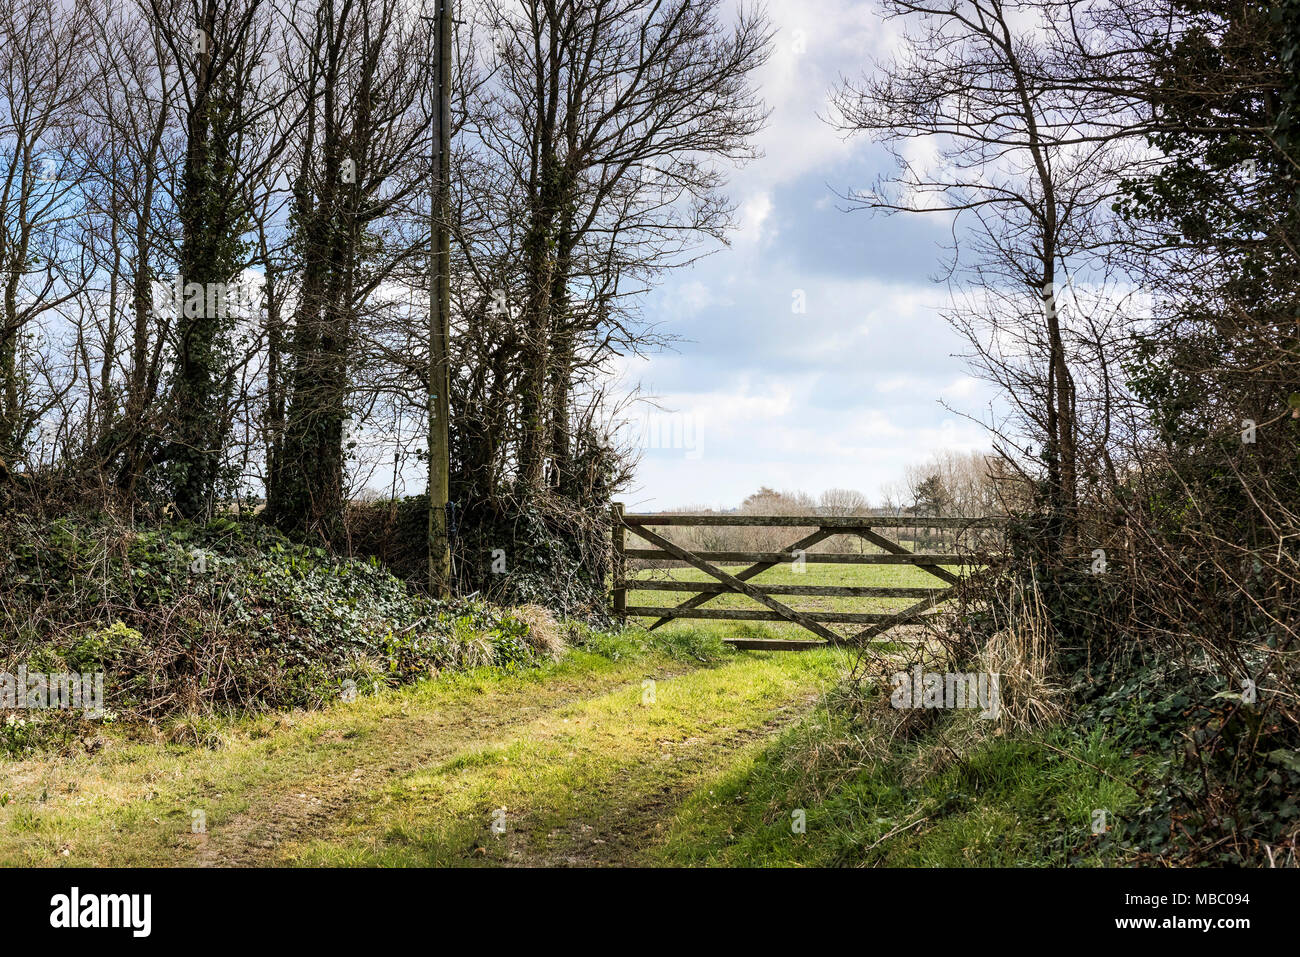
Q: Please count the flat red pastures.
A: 0